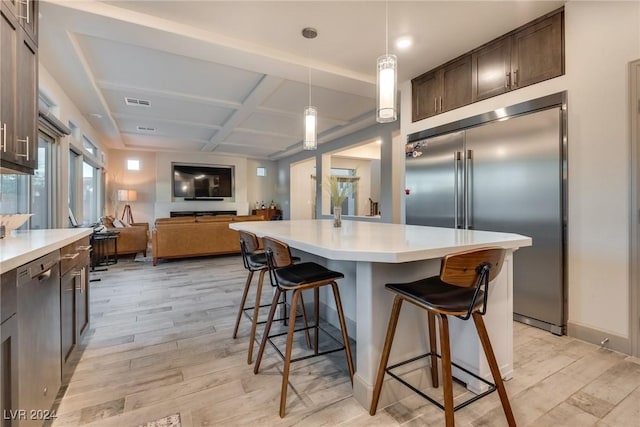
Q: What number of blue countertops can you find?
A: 0